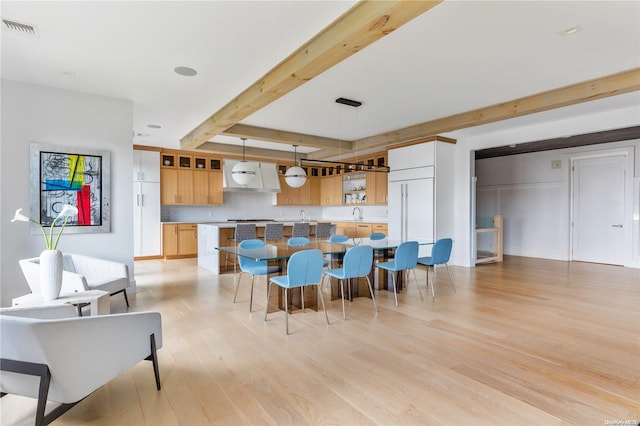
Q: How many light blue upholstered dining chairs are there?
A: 8